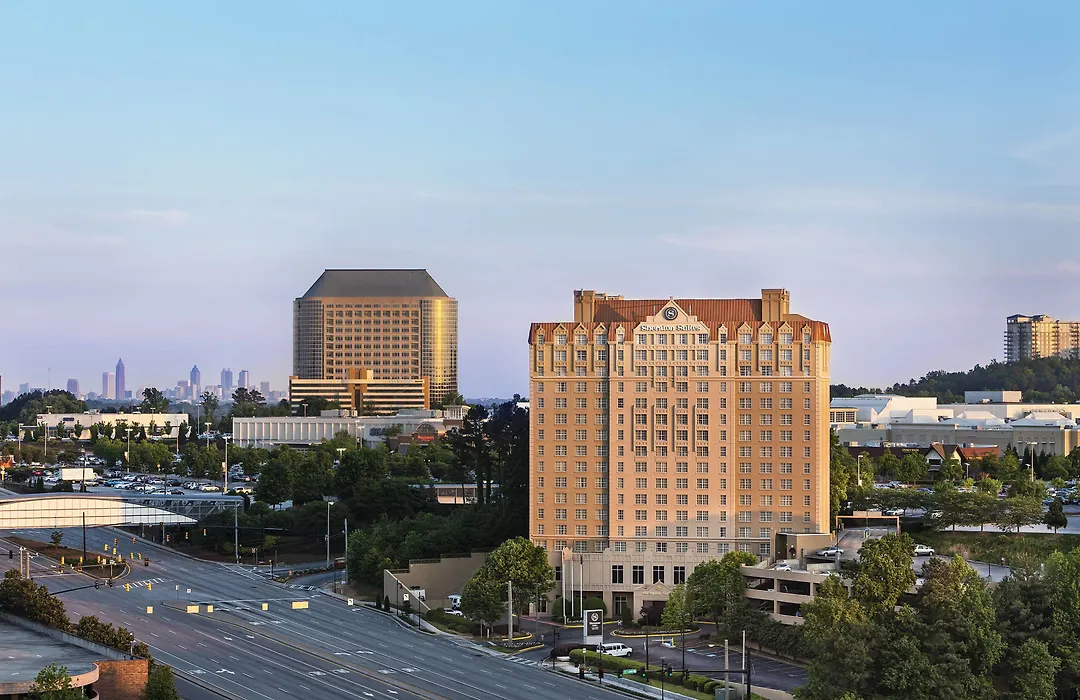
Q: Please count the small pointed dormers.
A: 10